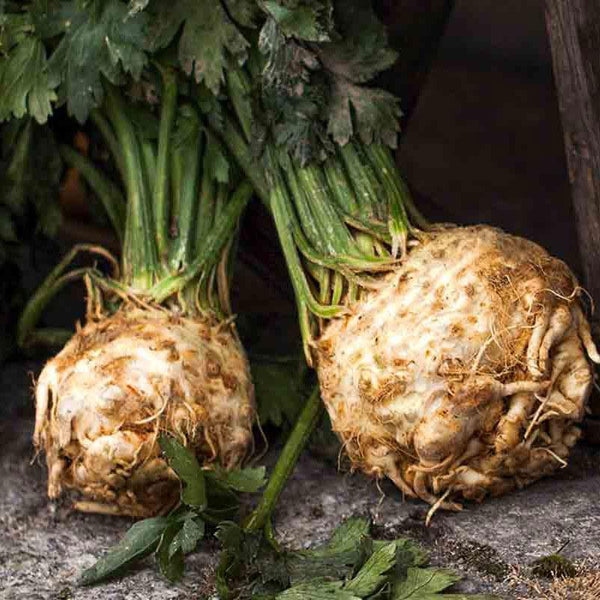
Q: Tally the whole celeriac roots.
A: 2